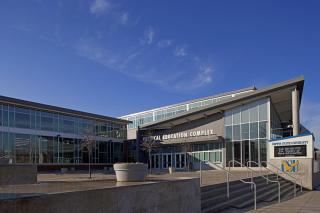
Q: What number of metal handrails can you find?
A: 4